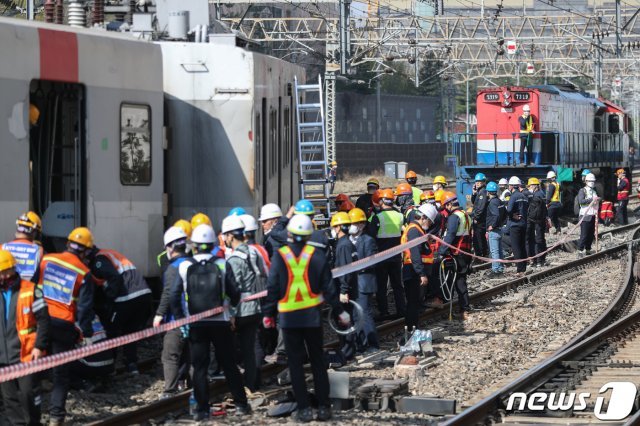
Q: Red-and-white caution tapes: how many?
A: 1